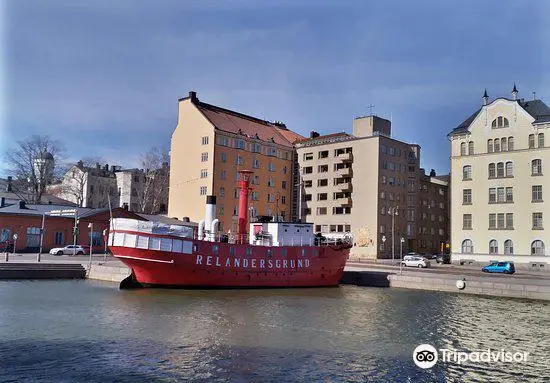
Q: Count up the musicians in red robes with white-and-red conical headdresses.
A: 0